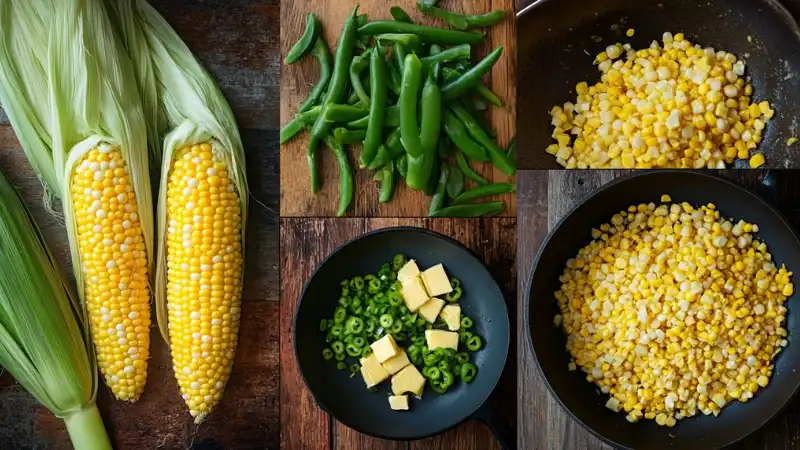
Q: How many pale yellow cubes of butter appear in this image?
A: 11